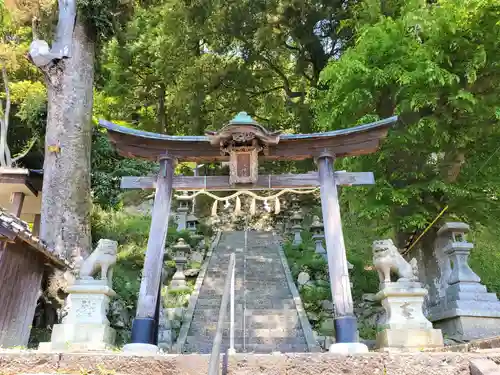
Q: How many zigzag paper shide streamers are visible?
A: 2